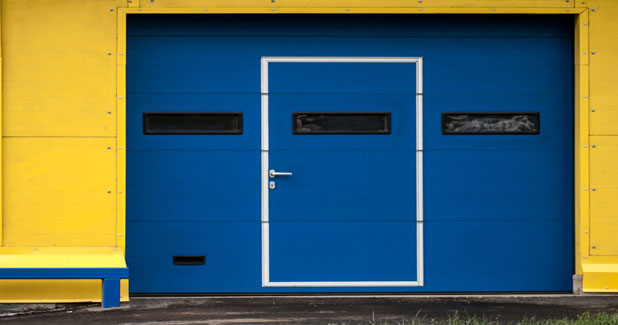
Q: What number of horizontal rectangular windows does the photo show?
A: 3